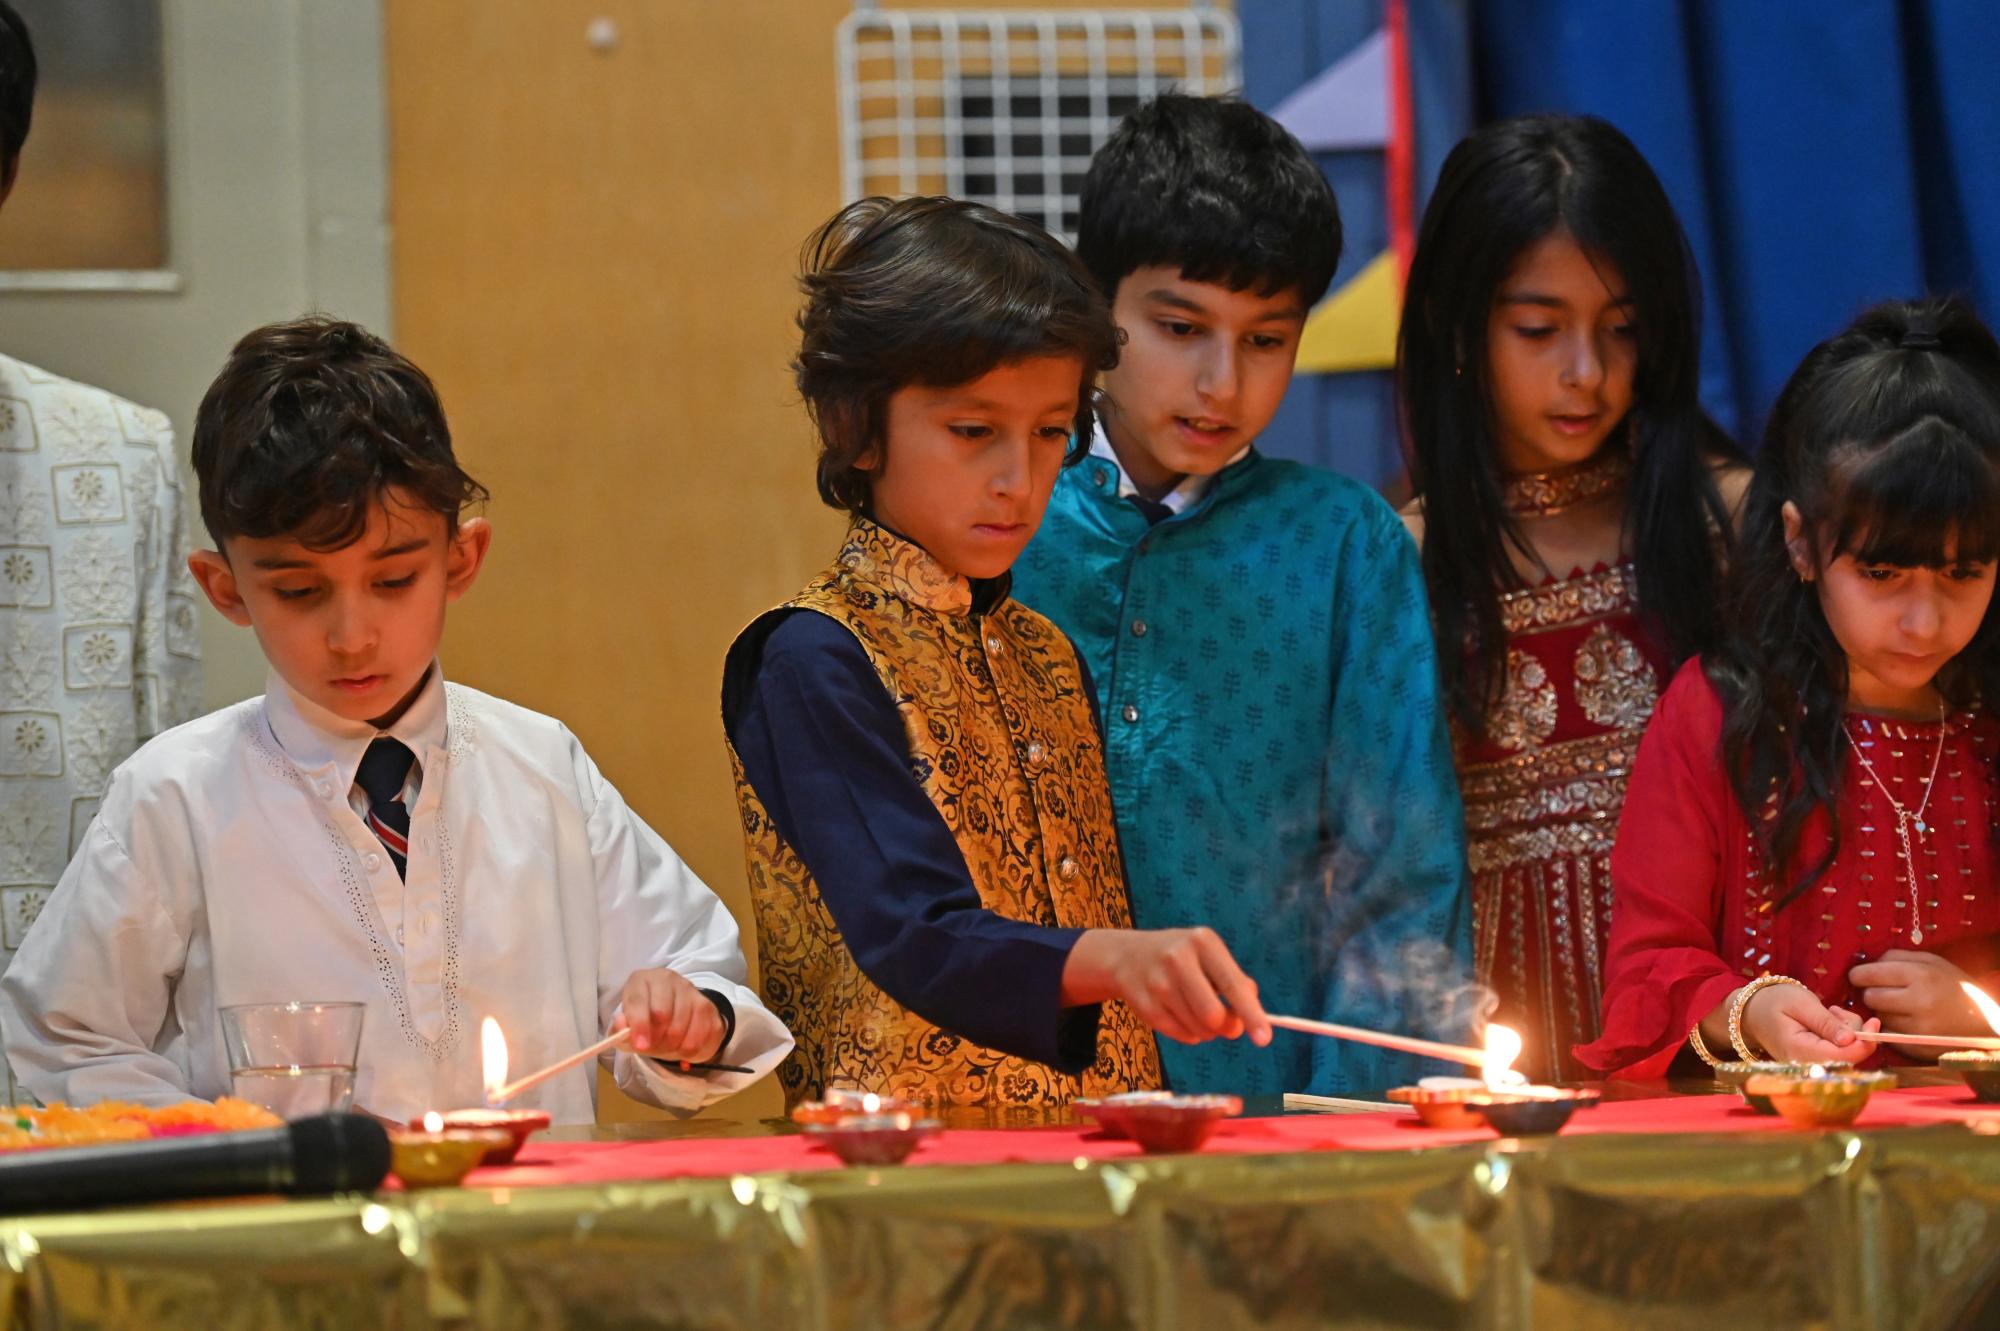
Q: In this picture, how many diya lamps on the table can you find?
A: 11